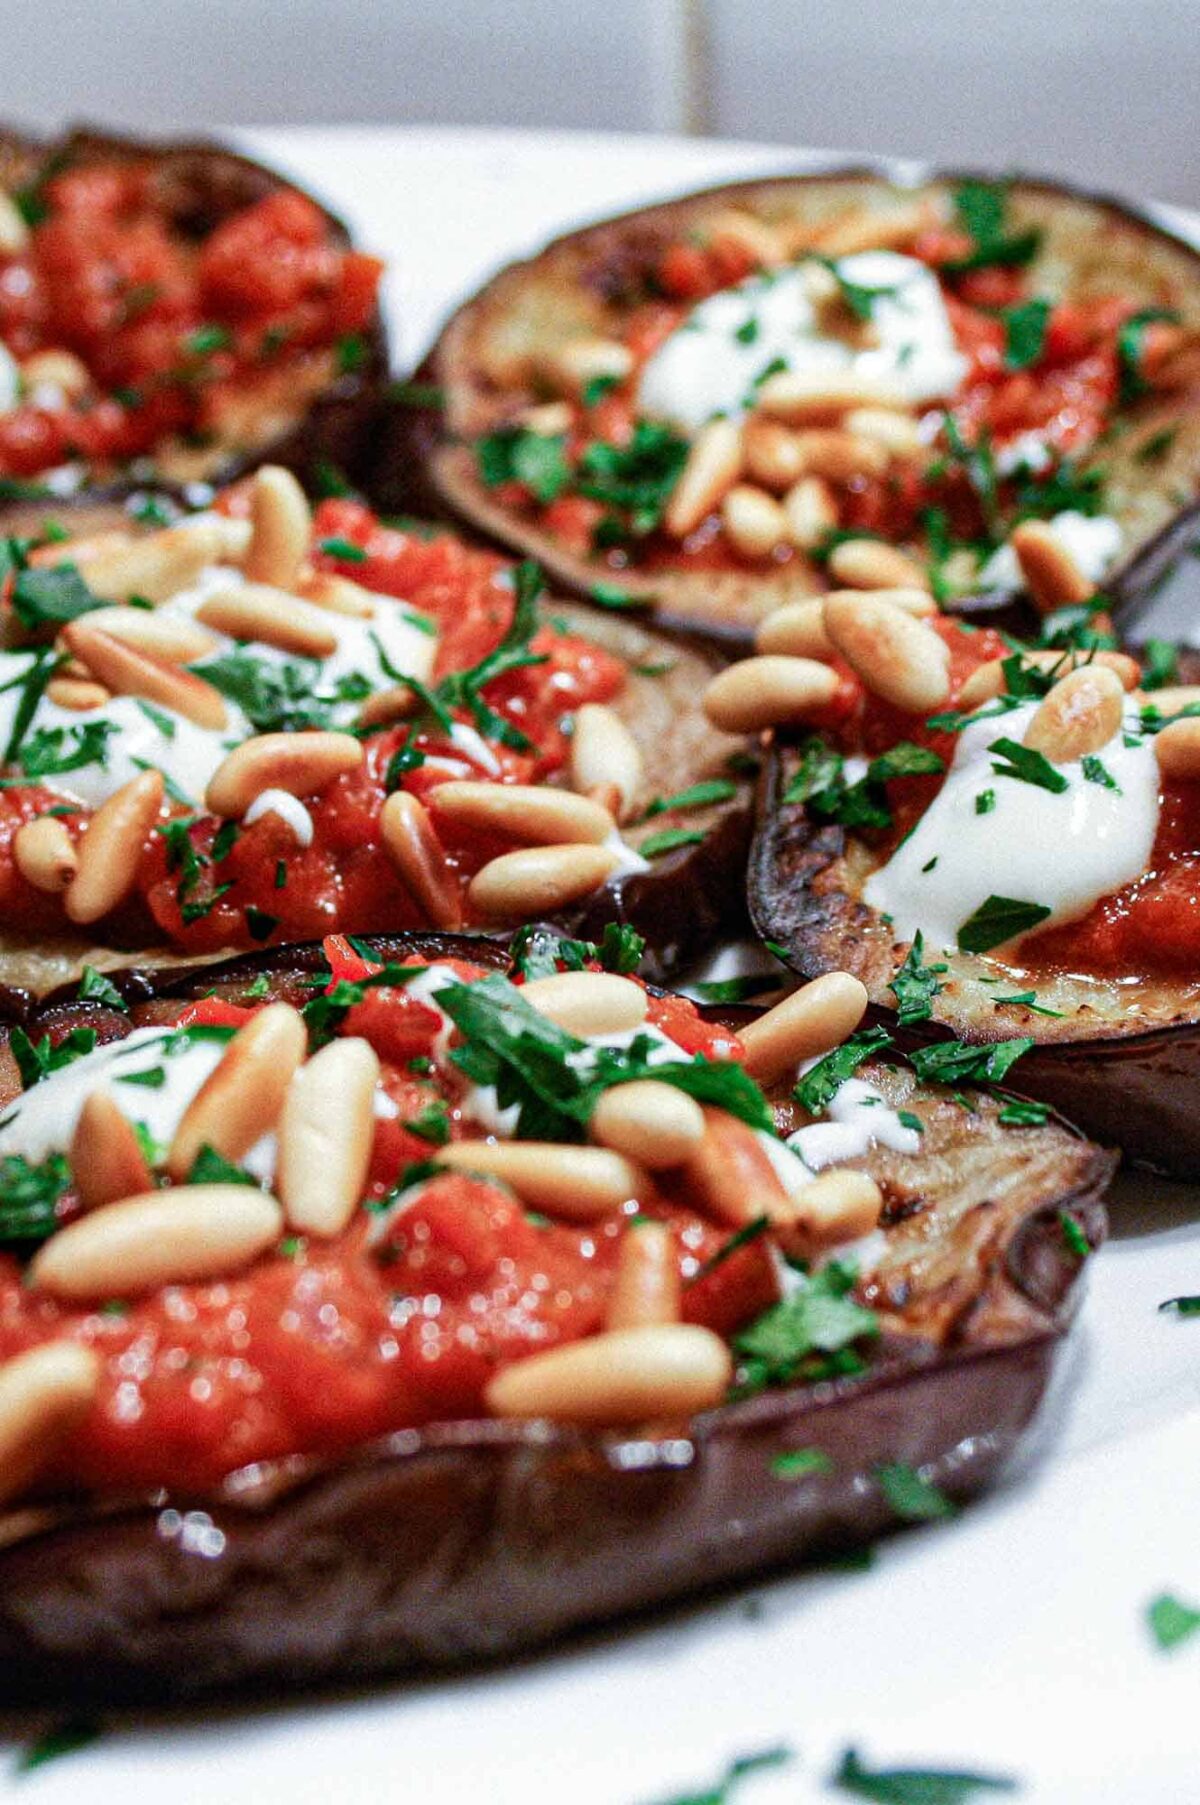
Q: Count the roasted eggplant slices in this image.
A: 5